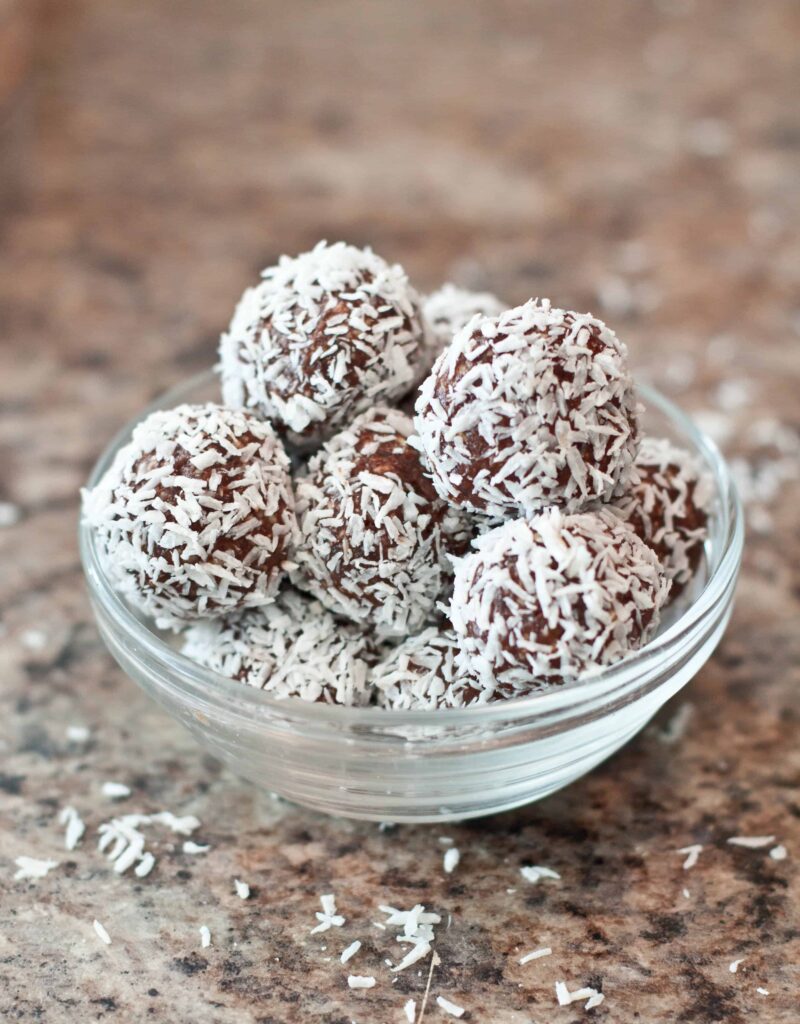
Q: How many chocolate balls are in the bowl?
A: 9